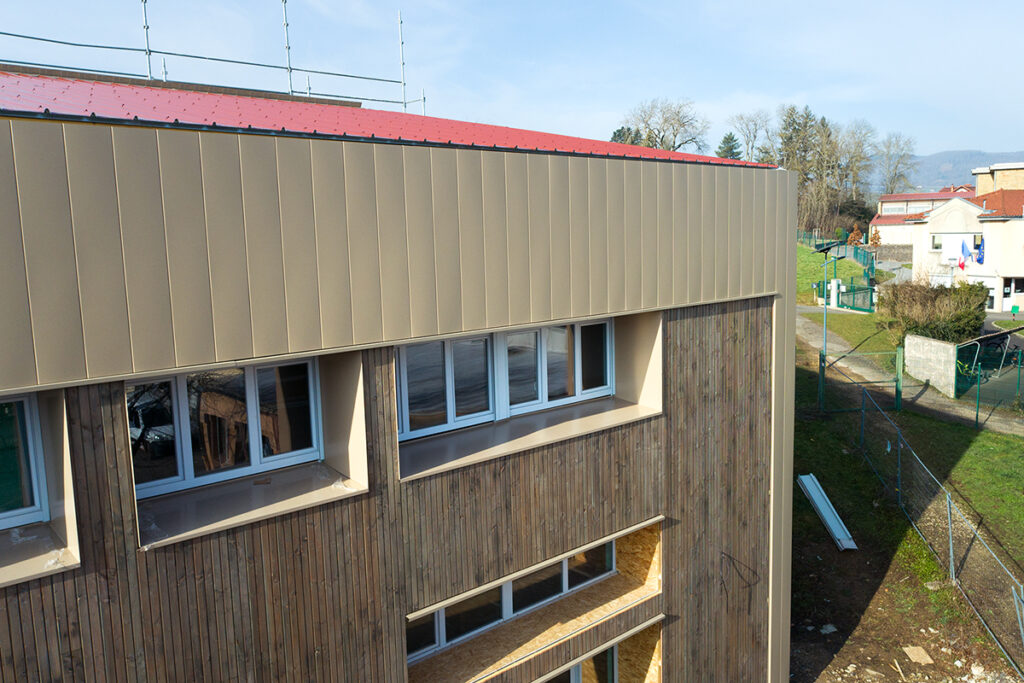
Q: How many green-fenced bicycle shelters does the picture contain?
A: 1